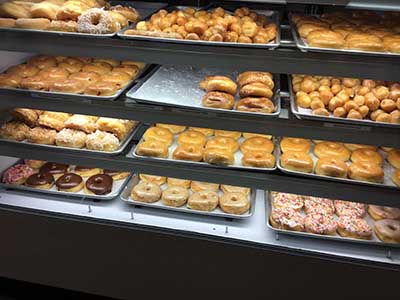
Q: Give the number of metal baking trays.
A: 12